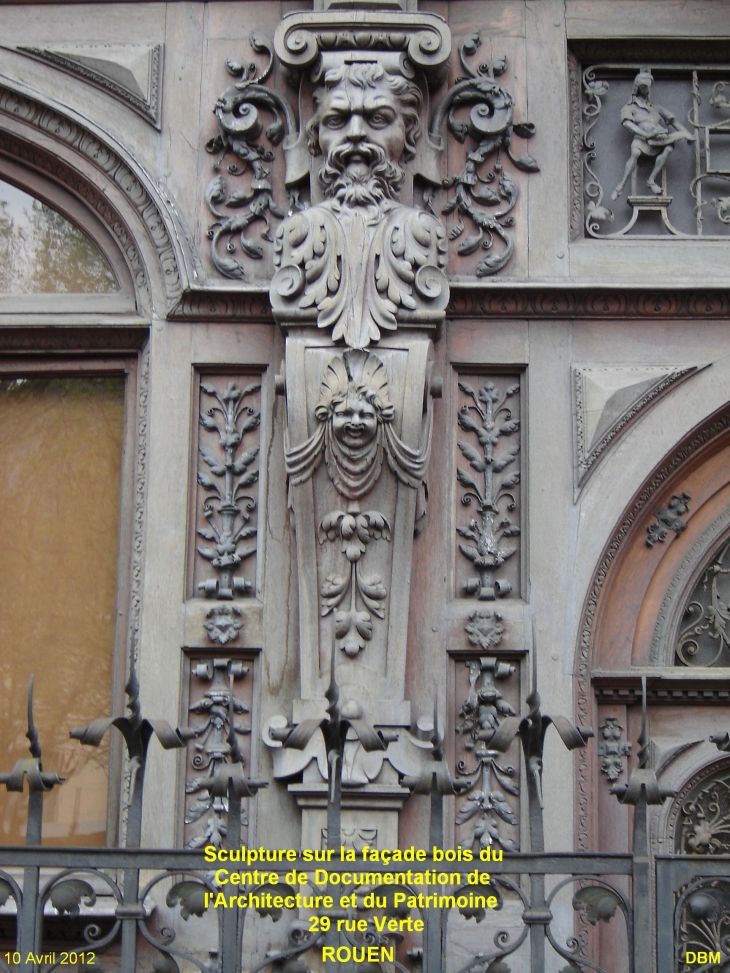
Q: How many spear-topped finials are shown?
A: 7